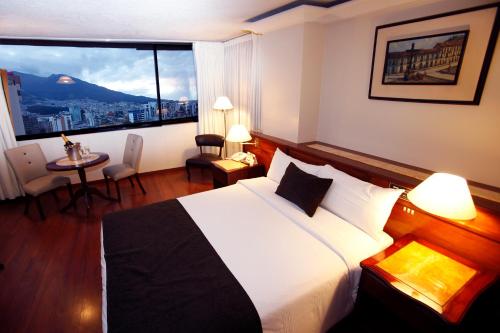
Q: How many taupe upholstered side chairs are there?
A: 2